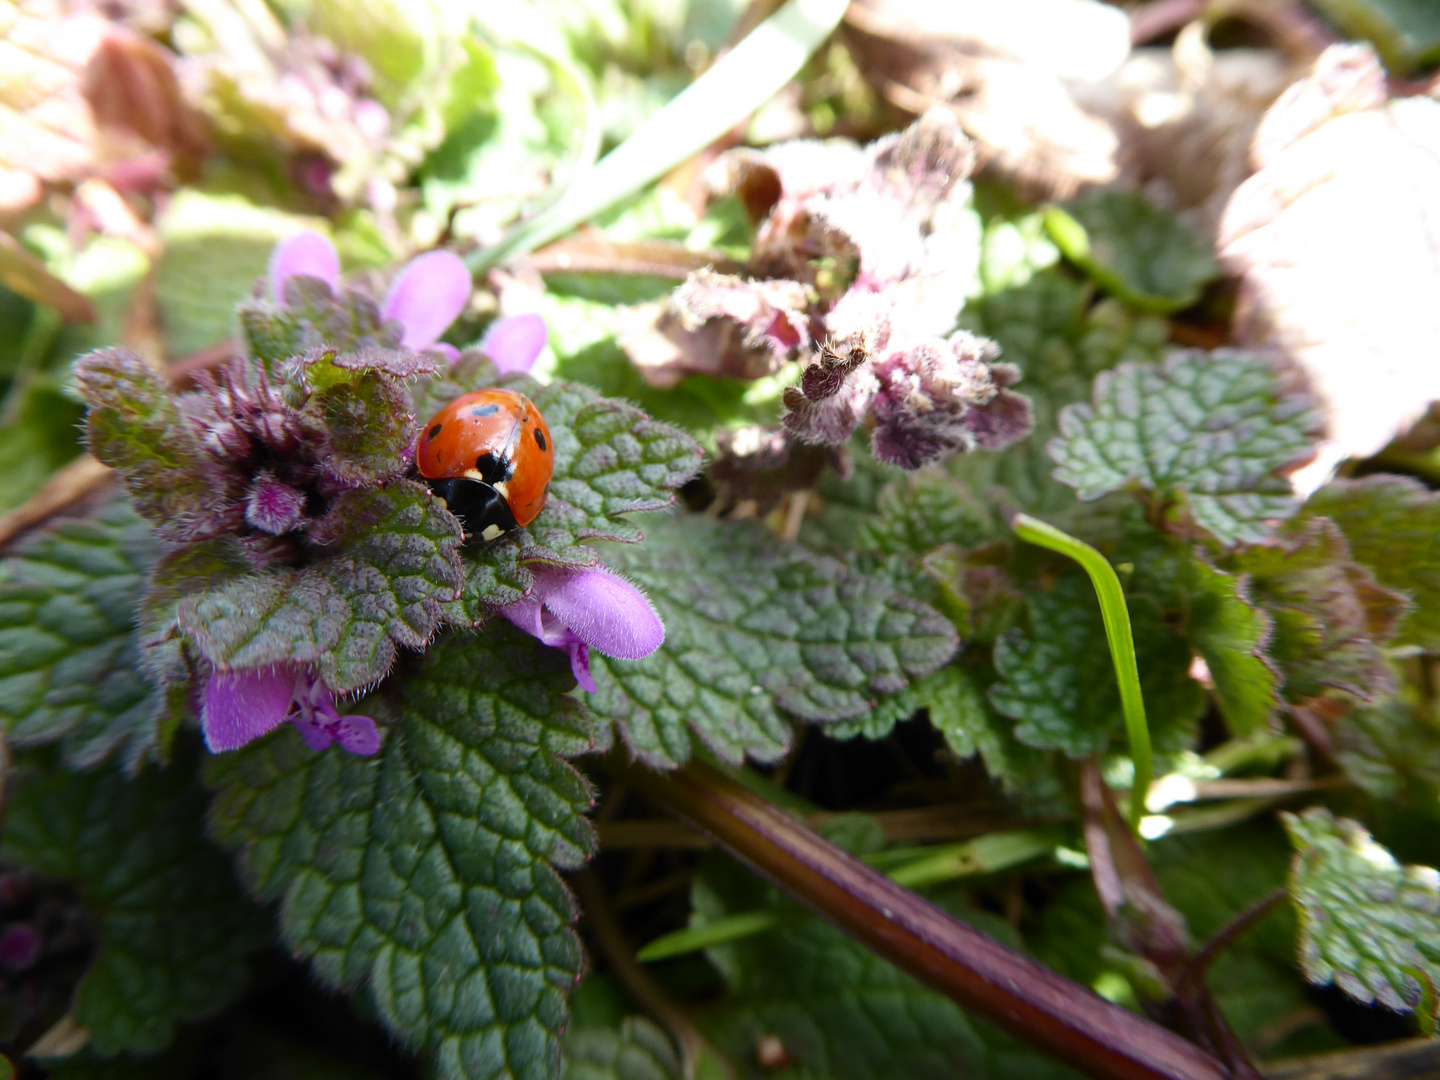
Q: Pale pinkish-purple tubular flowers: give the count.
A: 5